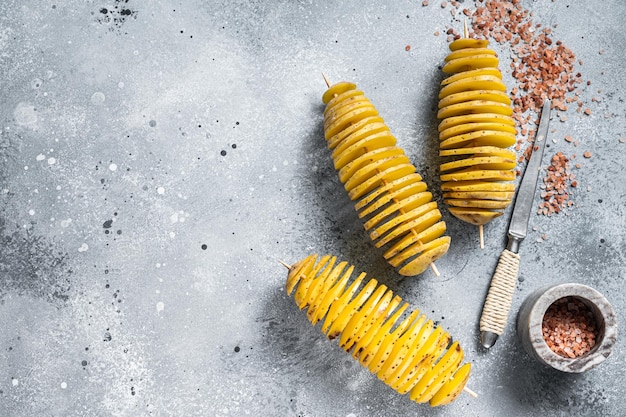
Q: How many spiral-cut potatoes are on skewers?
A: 3